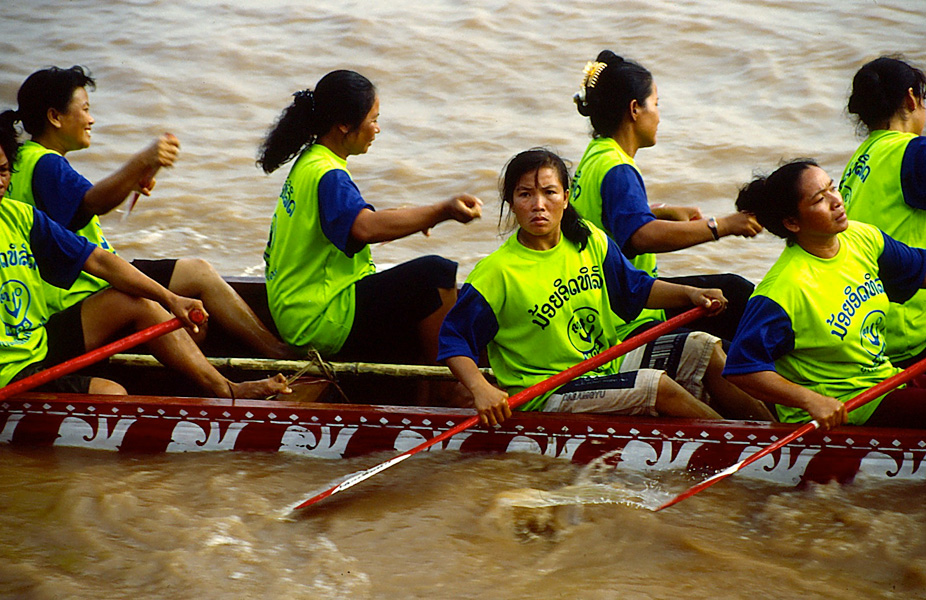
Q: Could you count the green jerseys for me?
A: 7